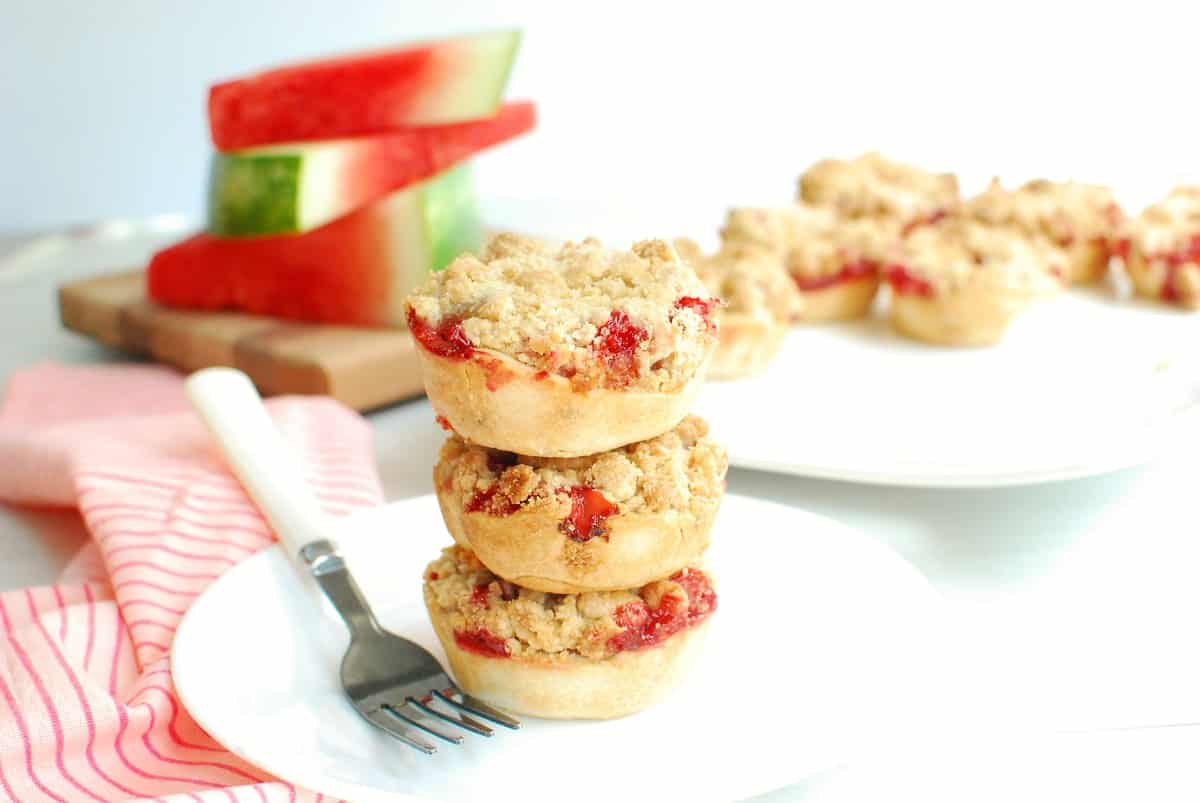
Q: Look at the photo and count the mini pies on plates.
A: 9